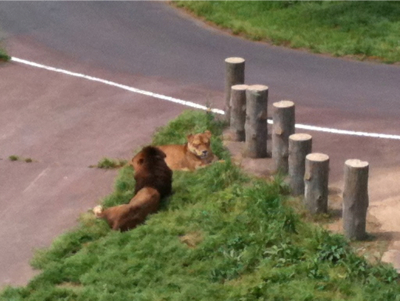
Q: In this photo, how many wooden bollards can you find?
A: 7